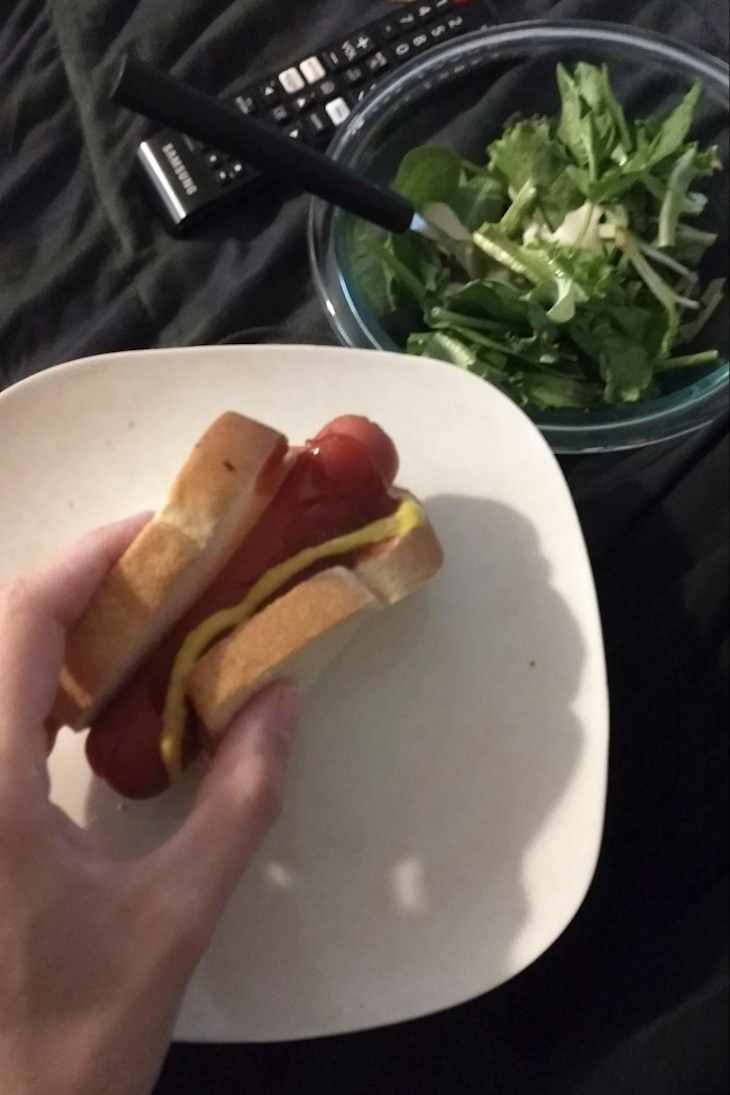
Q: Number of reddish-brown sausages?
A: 1